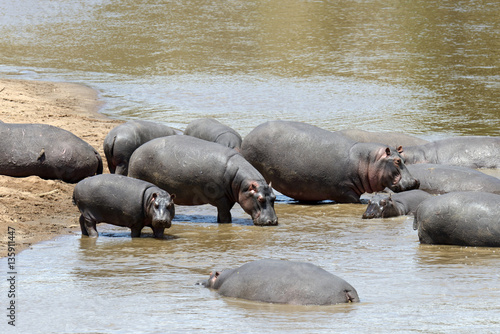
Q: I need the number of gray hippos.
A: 12